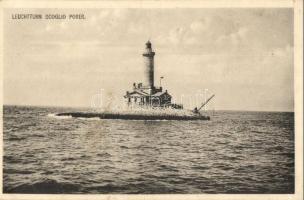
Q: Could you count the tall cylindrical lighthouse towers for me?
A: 1